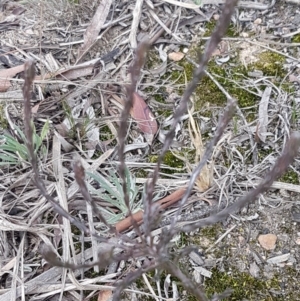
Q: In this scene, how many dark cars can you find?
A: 0